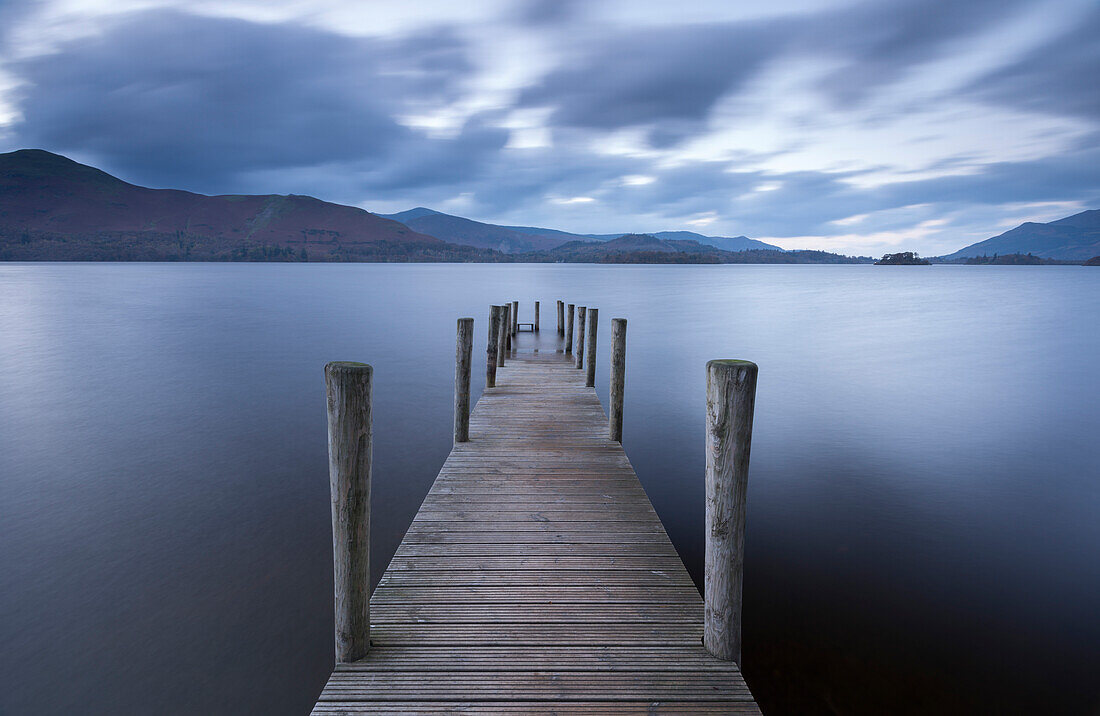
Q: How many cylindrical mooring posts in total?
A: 14